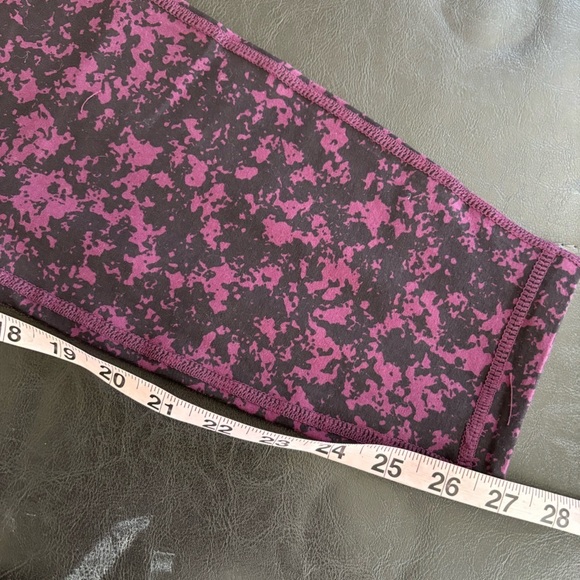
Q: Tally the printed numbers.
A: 11